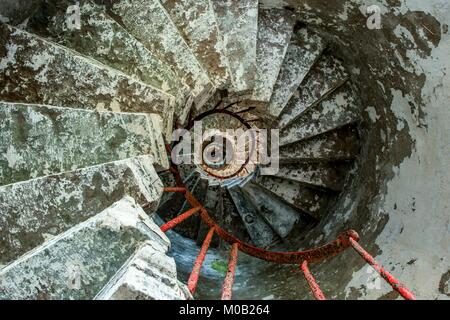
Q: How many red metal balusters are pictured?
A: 6